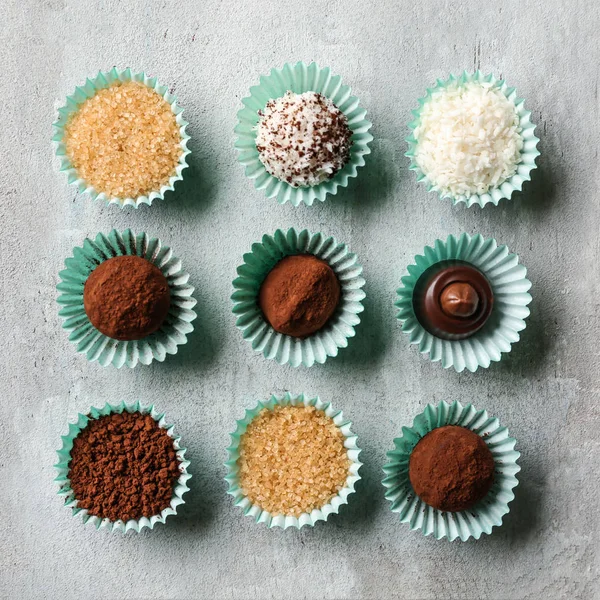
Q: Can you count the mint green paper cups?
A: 9